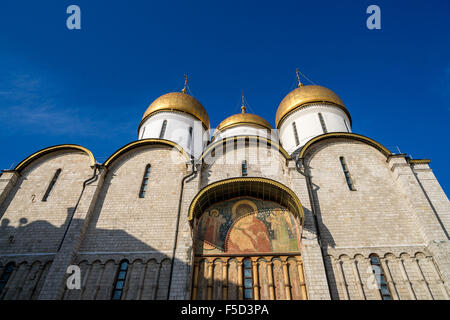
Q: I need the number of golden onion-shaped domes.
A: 3